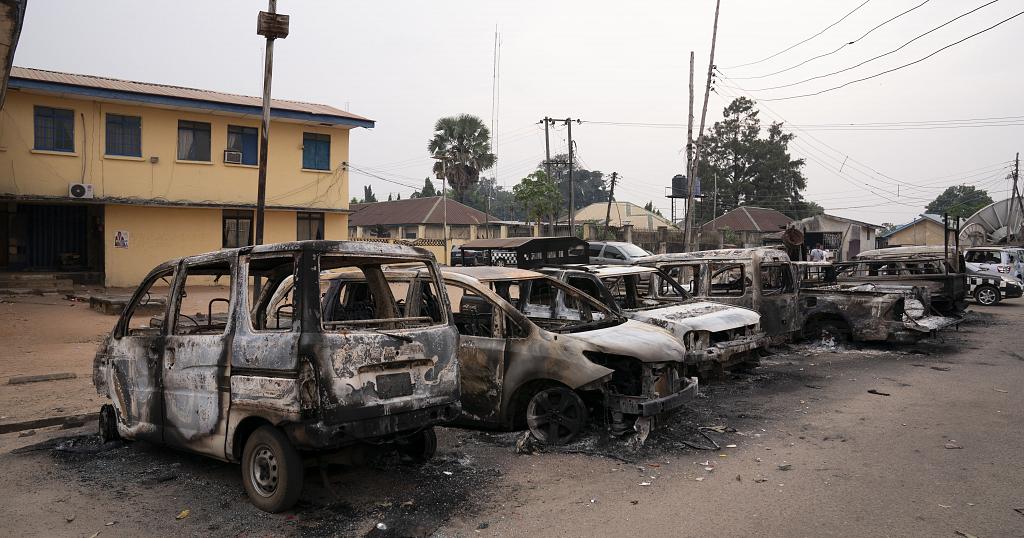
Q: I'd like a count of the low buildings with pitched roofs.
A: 5